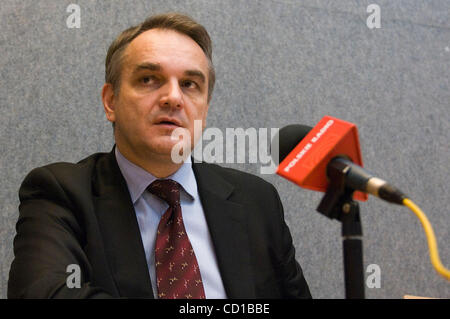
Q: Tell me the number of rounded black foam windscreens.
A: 1